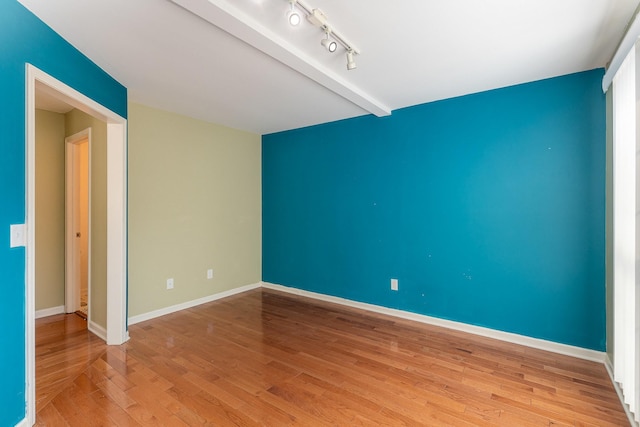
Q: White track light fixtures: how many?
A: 3